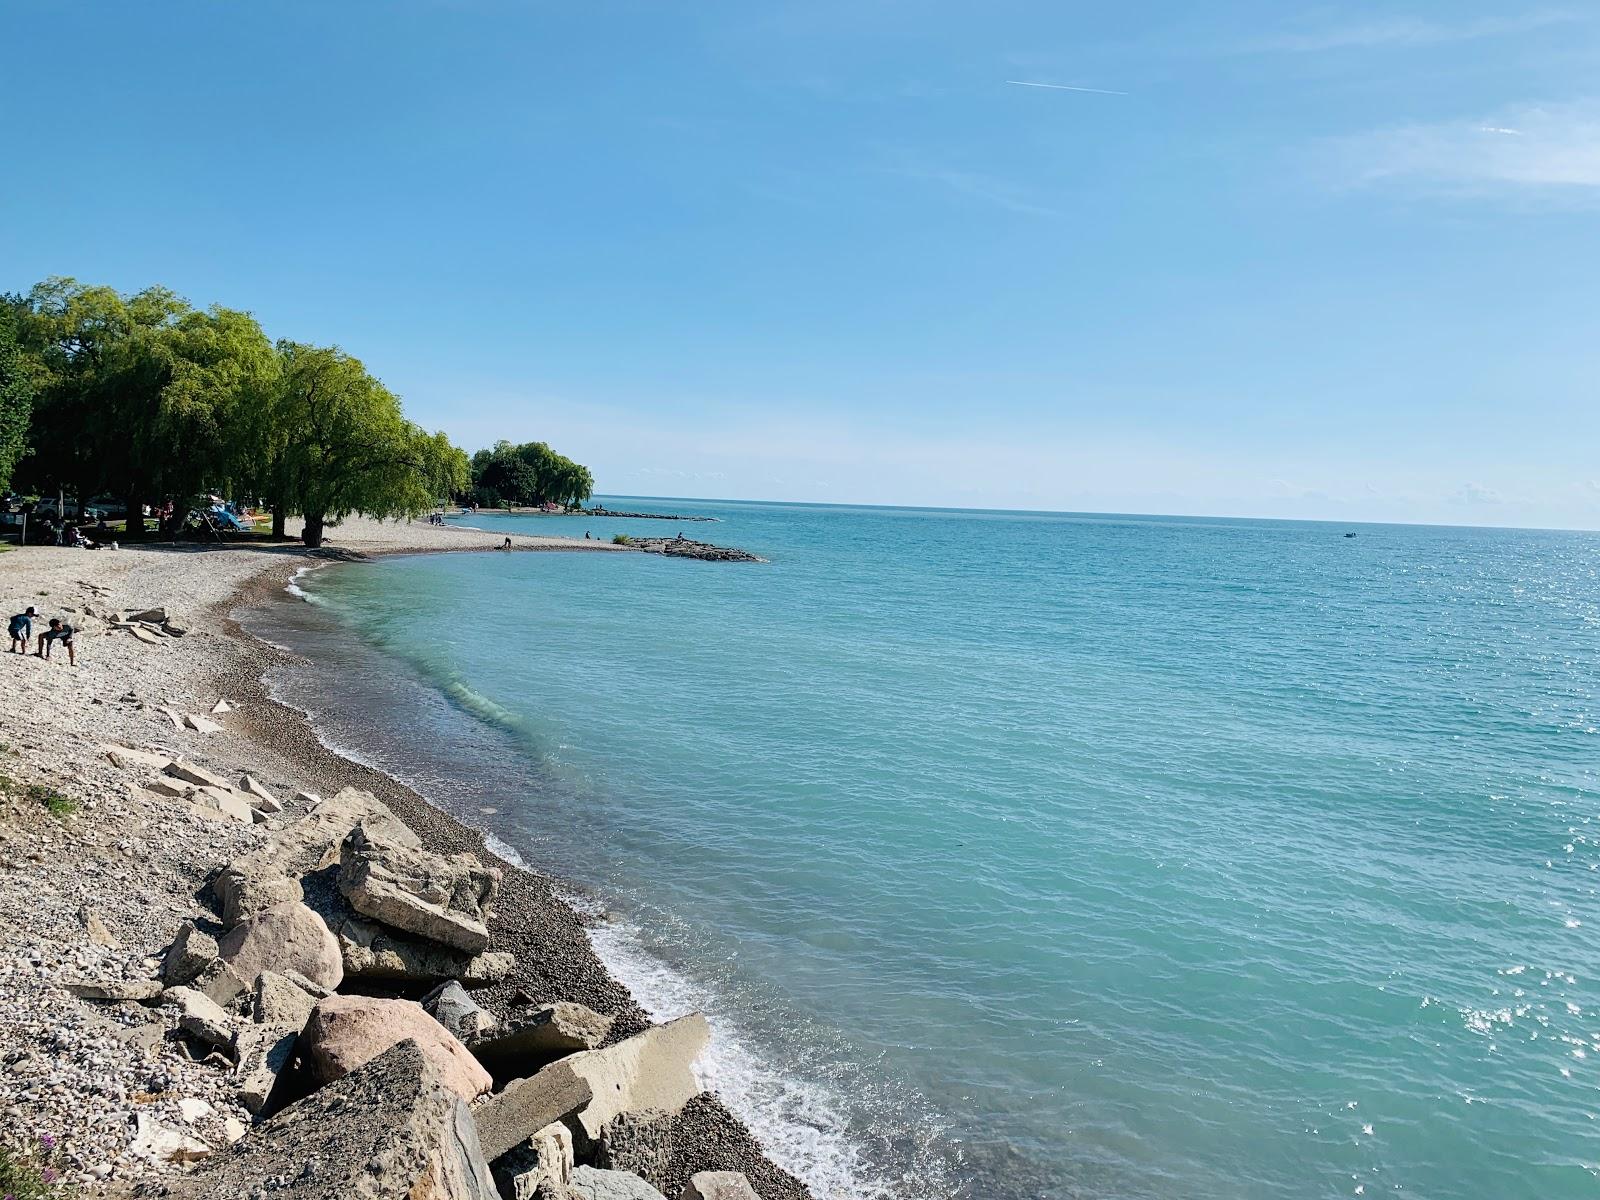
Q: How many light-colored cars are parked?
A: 2